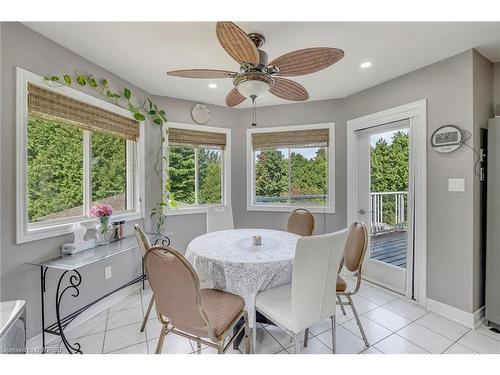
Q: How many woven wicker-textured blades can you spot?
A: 5